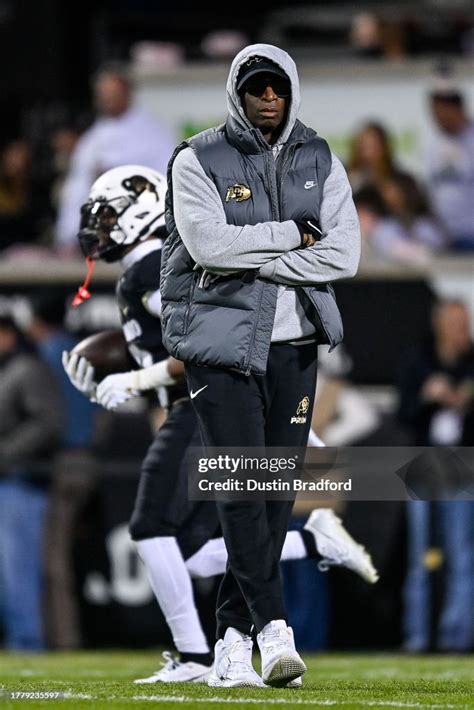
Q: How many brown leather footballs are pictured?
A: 1